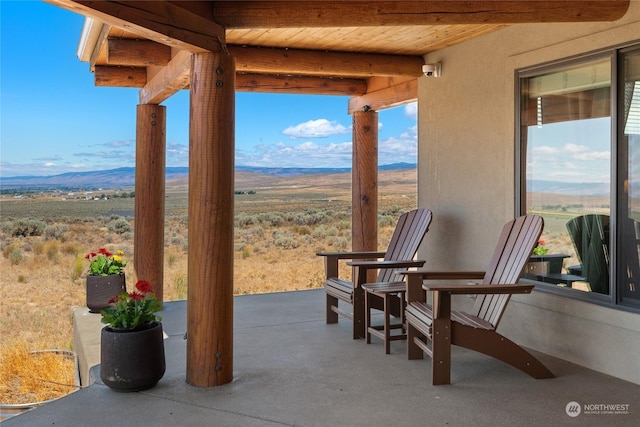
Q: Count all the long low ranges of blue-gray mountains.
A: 1